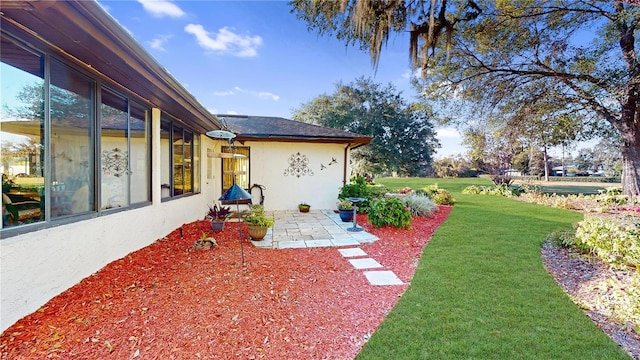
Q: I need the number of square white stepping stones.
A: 3